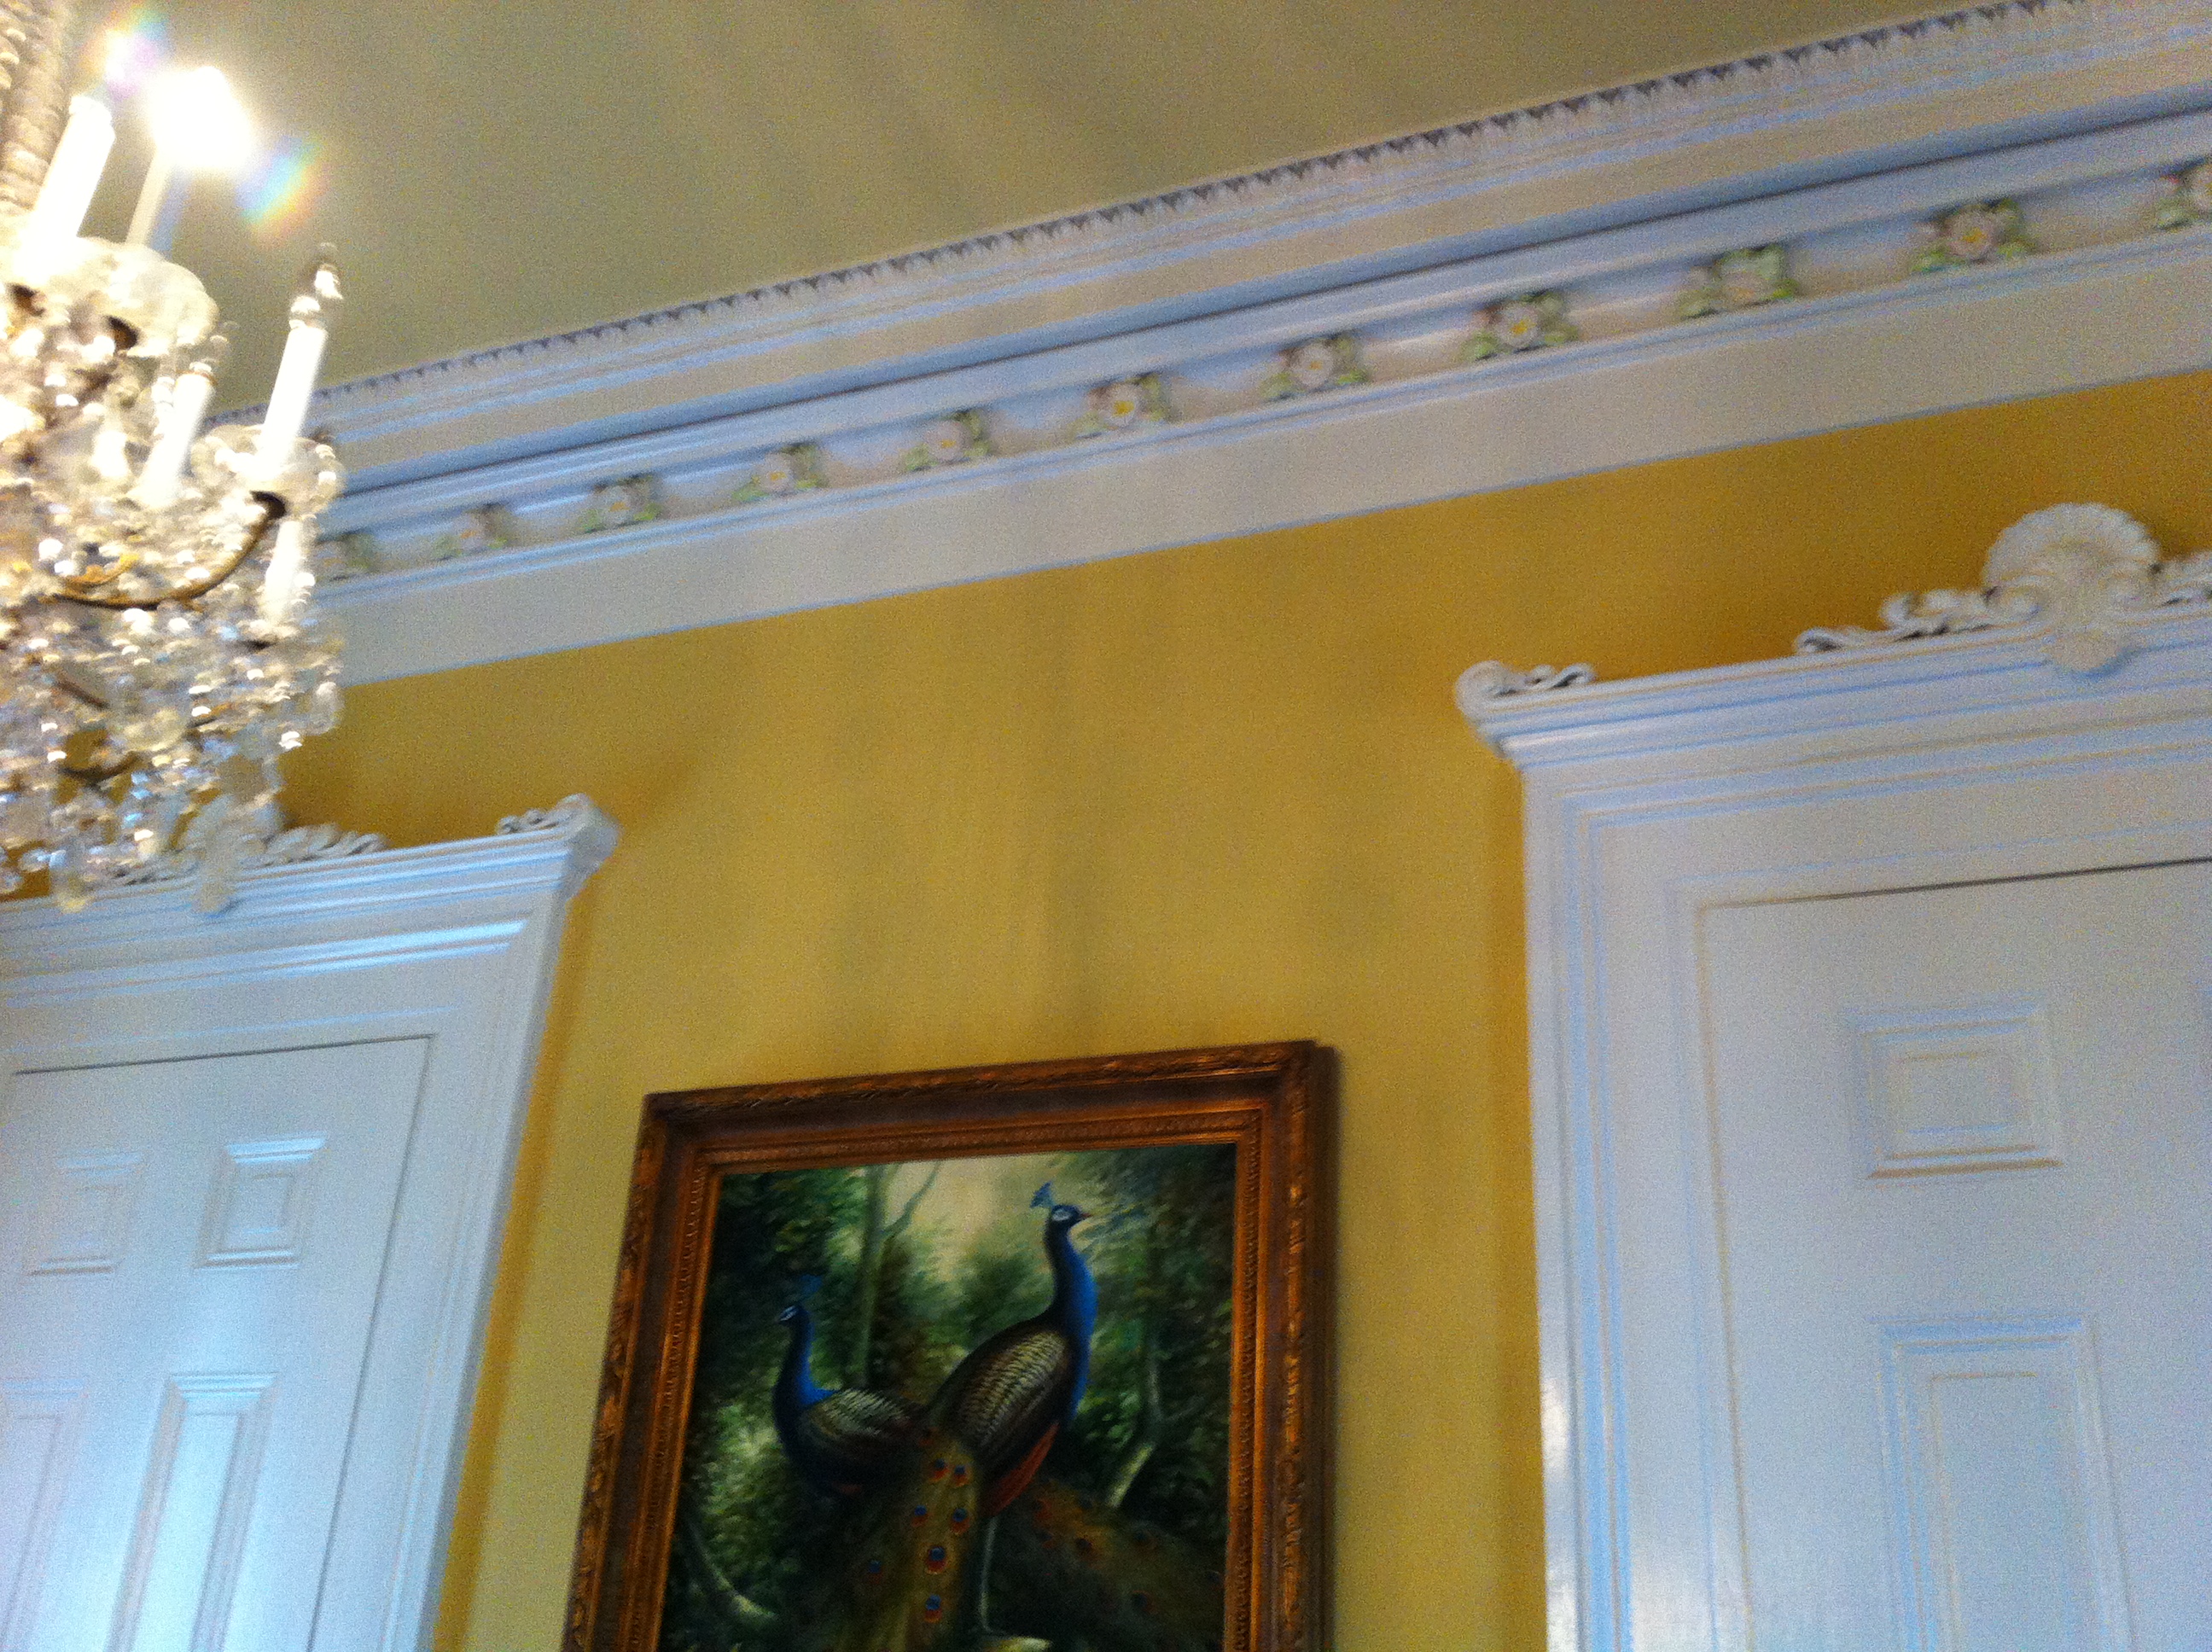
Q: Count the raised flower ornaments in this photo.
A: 11